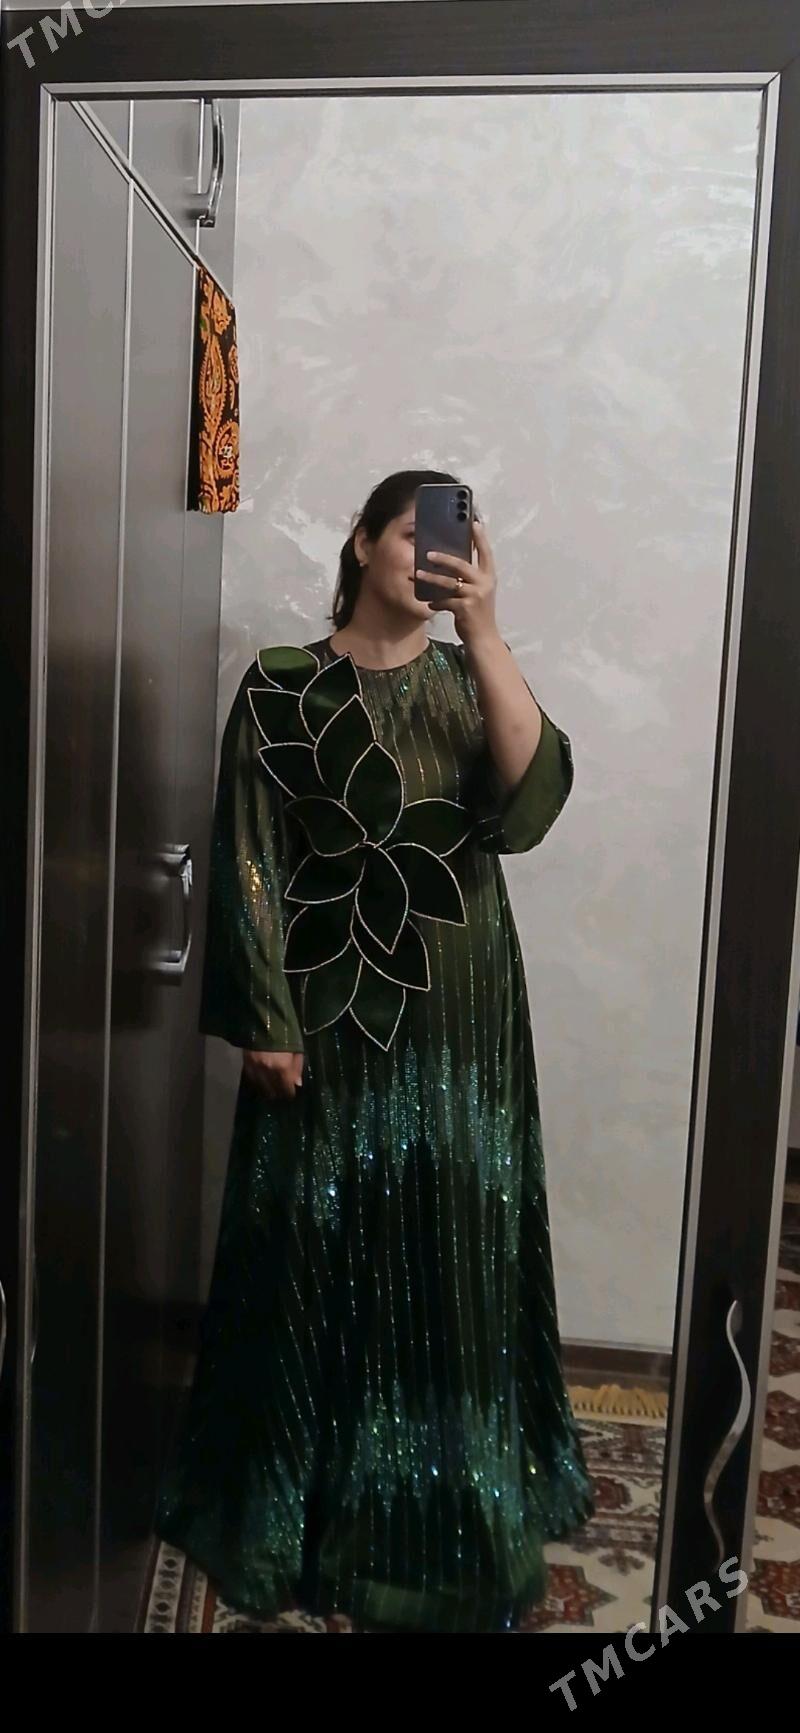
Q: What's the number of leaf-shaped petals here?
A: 15